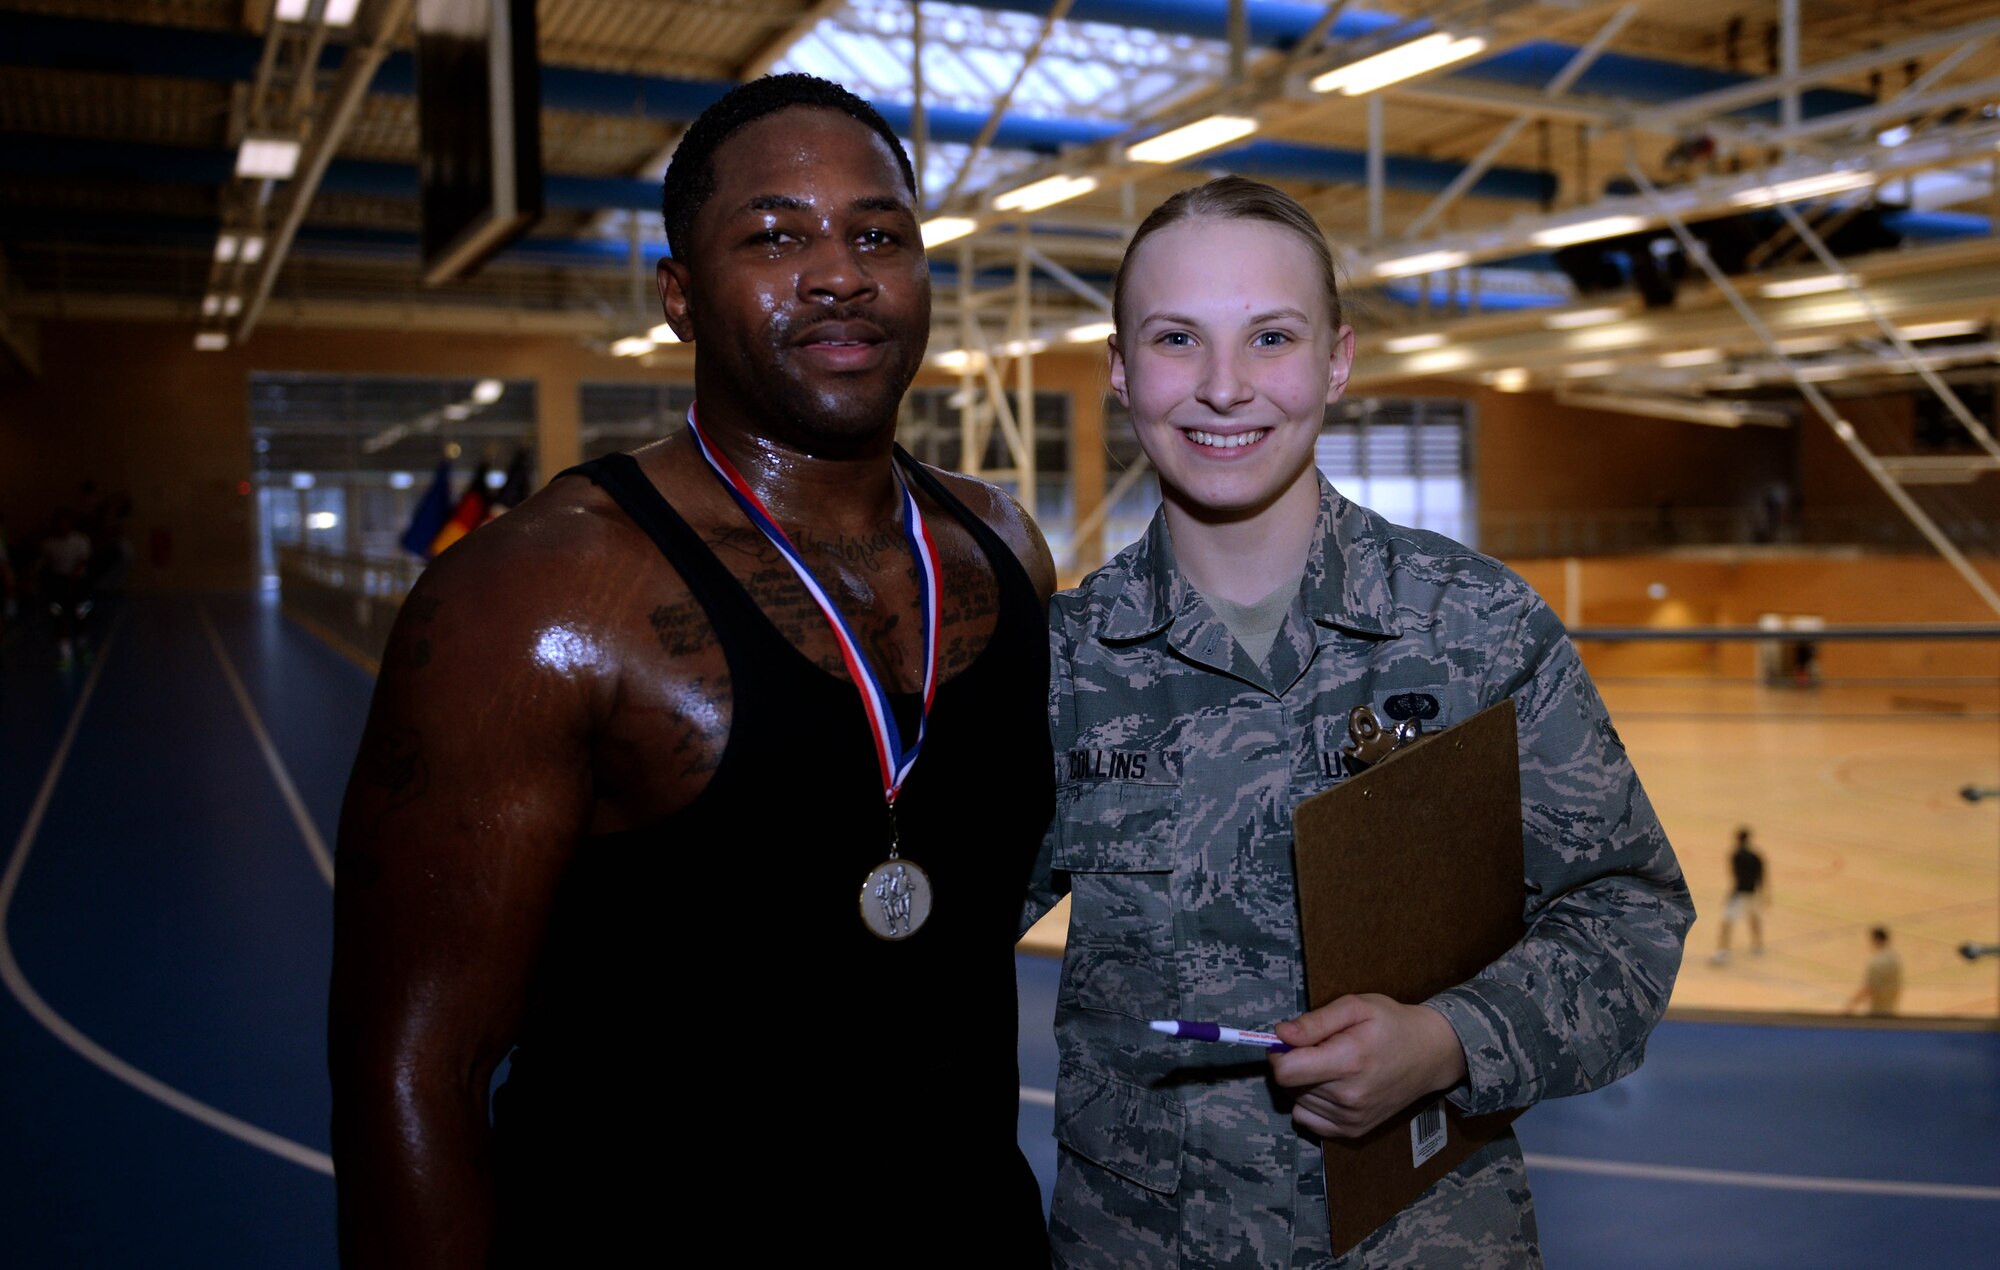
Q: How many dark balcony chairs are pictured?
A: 0